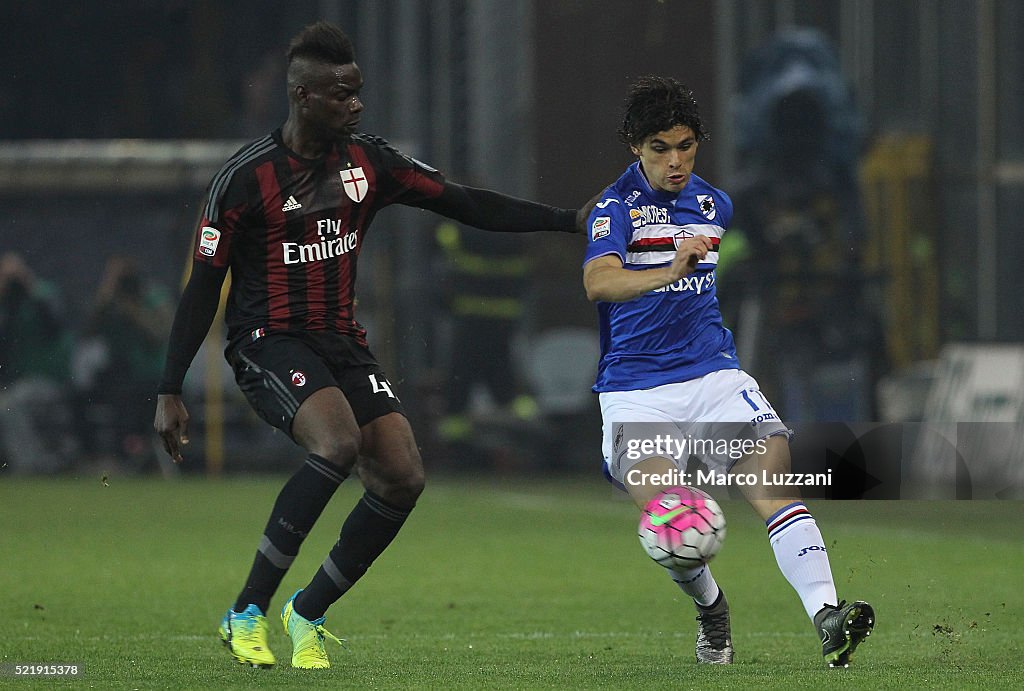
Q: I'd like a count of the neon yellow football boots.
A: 2